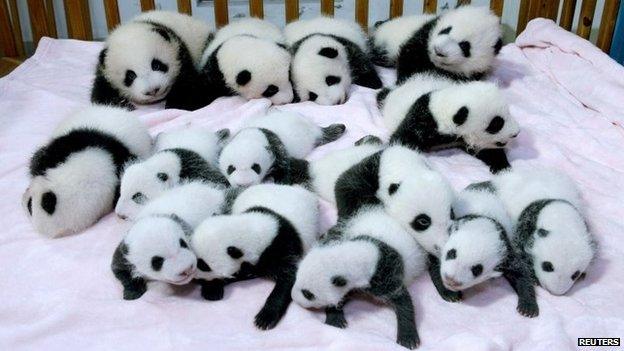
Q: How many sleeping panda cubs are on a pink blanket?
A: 14